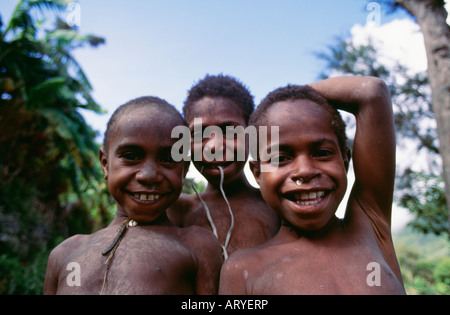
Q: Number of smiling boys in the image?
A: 3